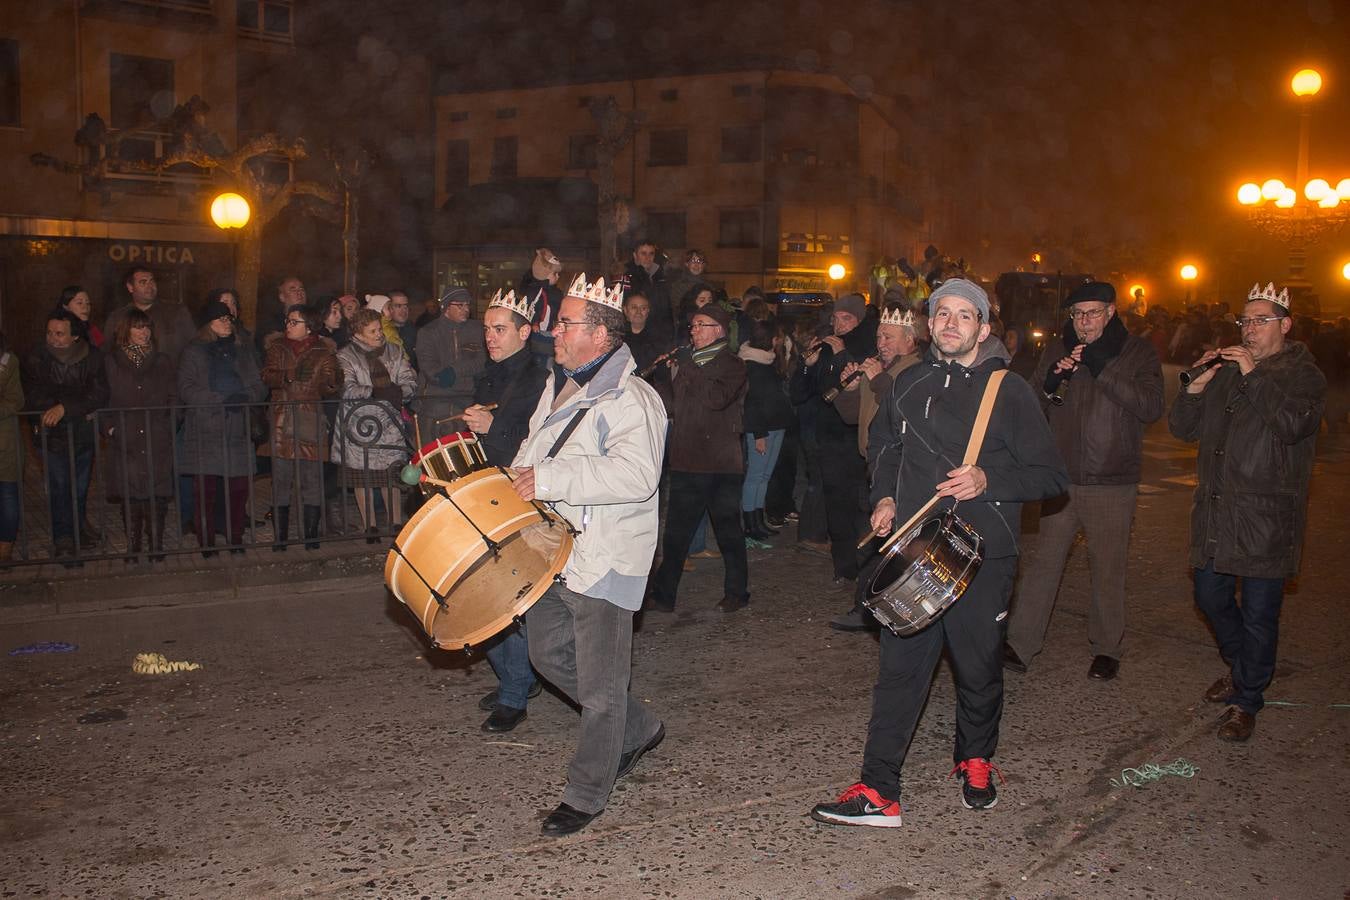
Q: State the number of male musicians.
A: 8